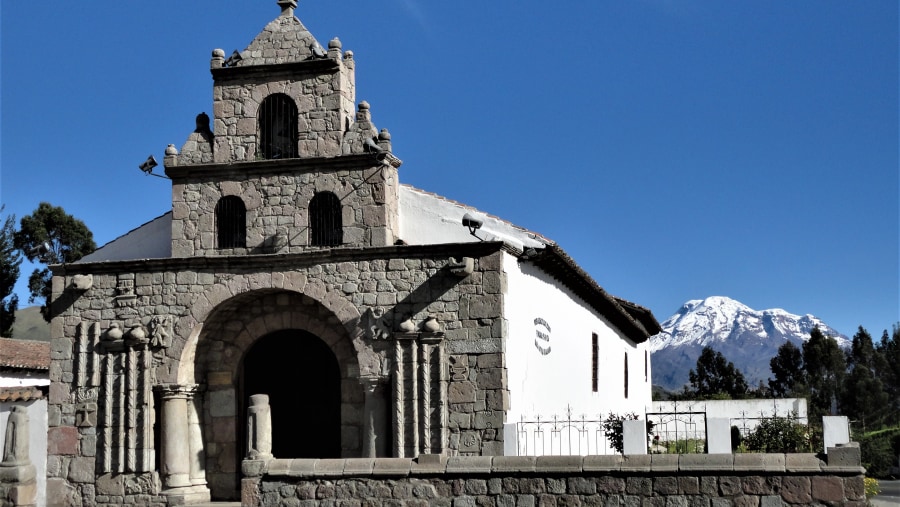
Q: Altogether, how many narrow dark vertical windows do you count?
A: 3